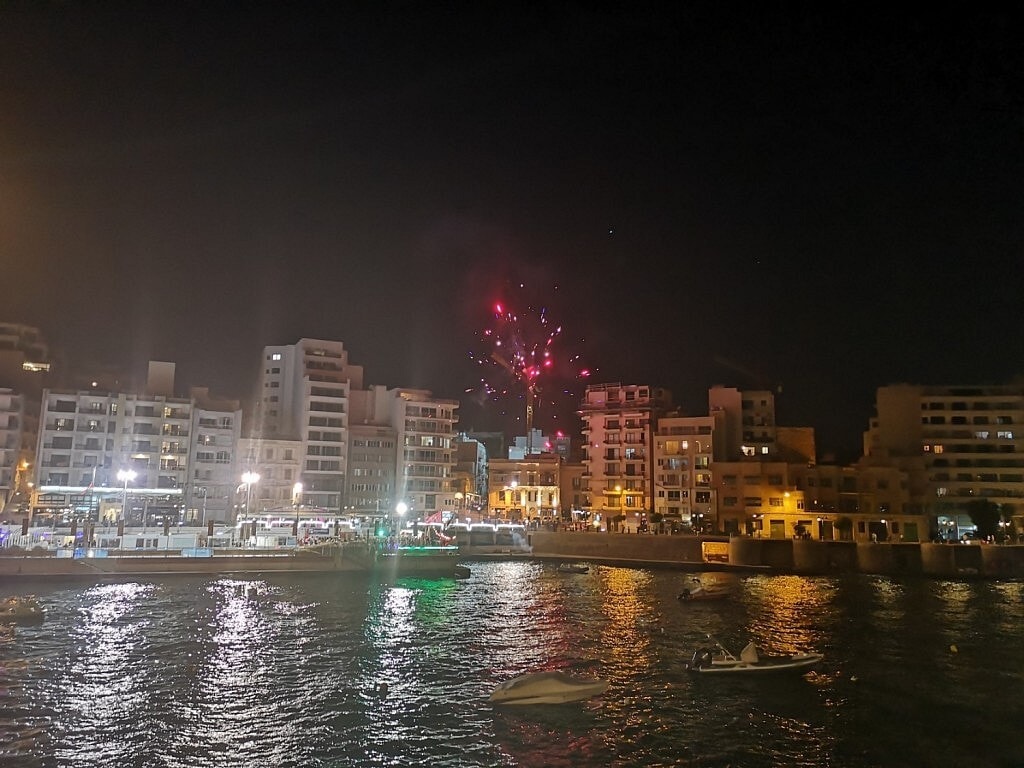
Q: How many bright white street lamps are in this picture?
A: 4